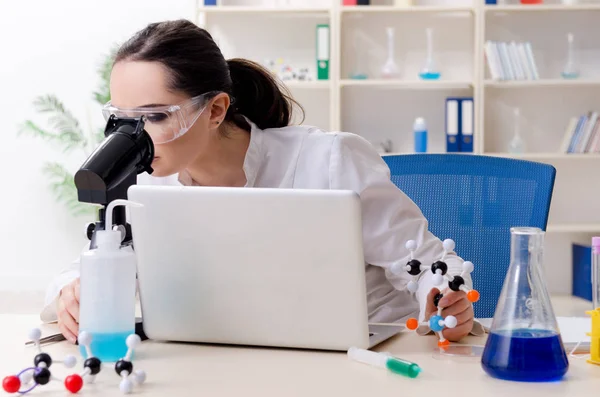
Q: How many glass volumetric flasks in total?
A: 5